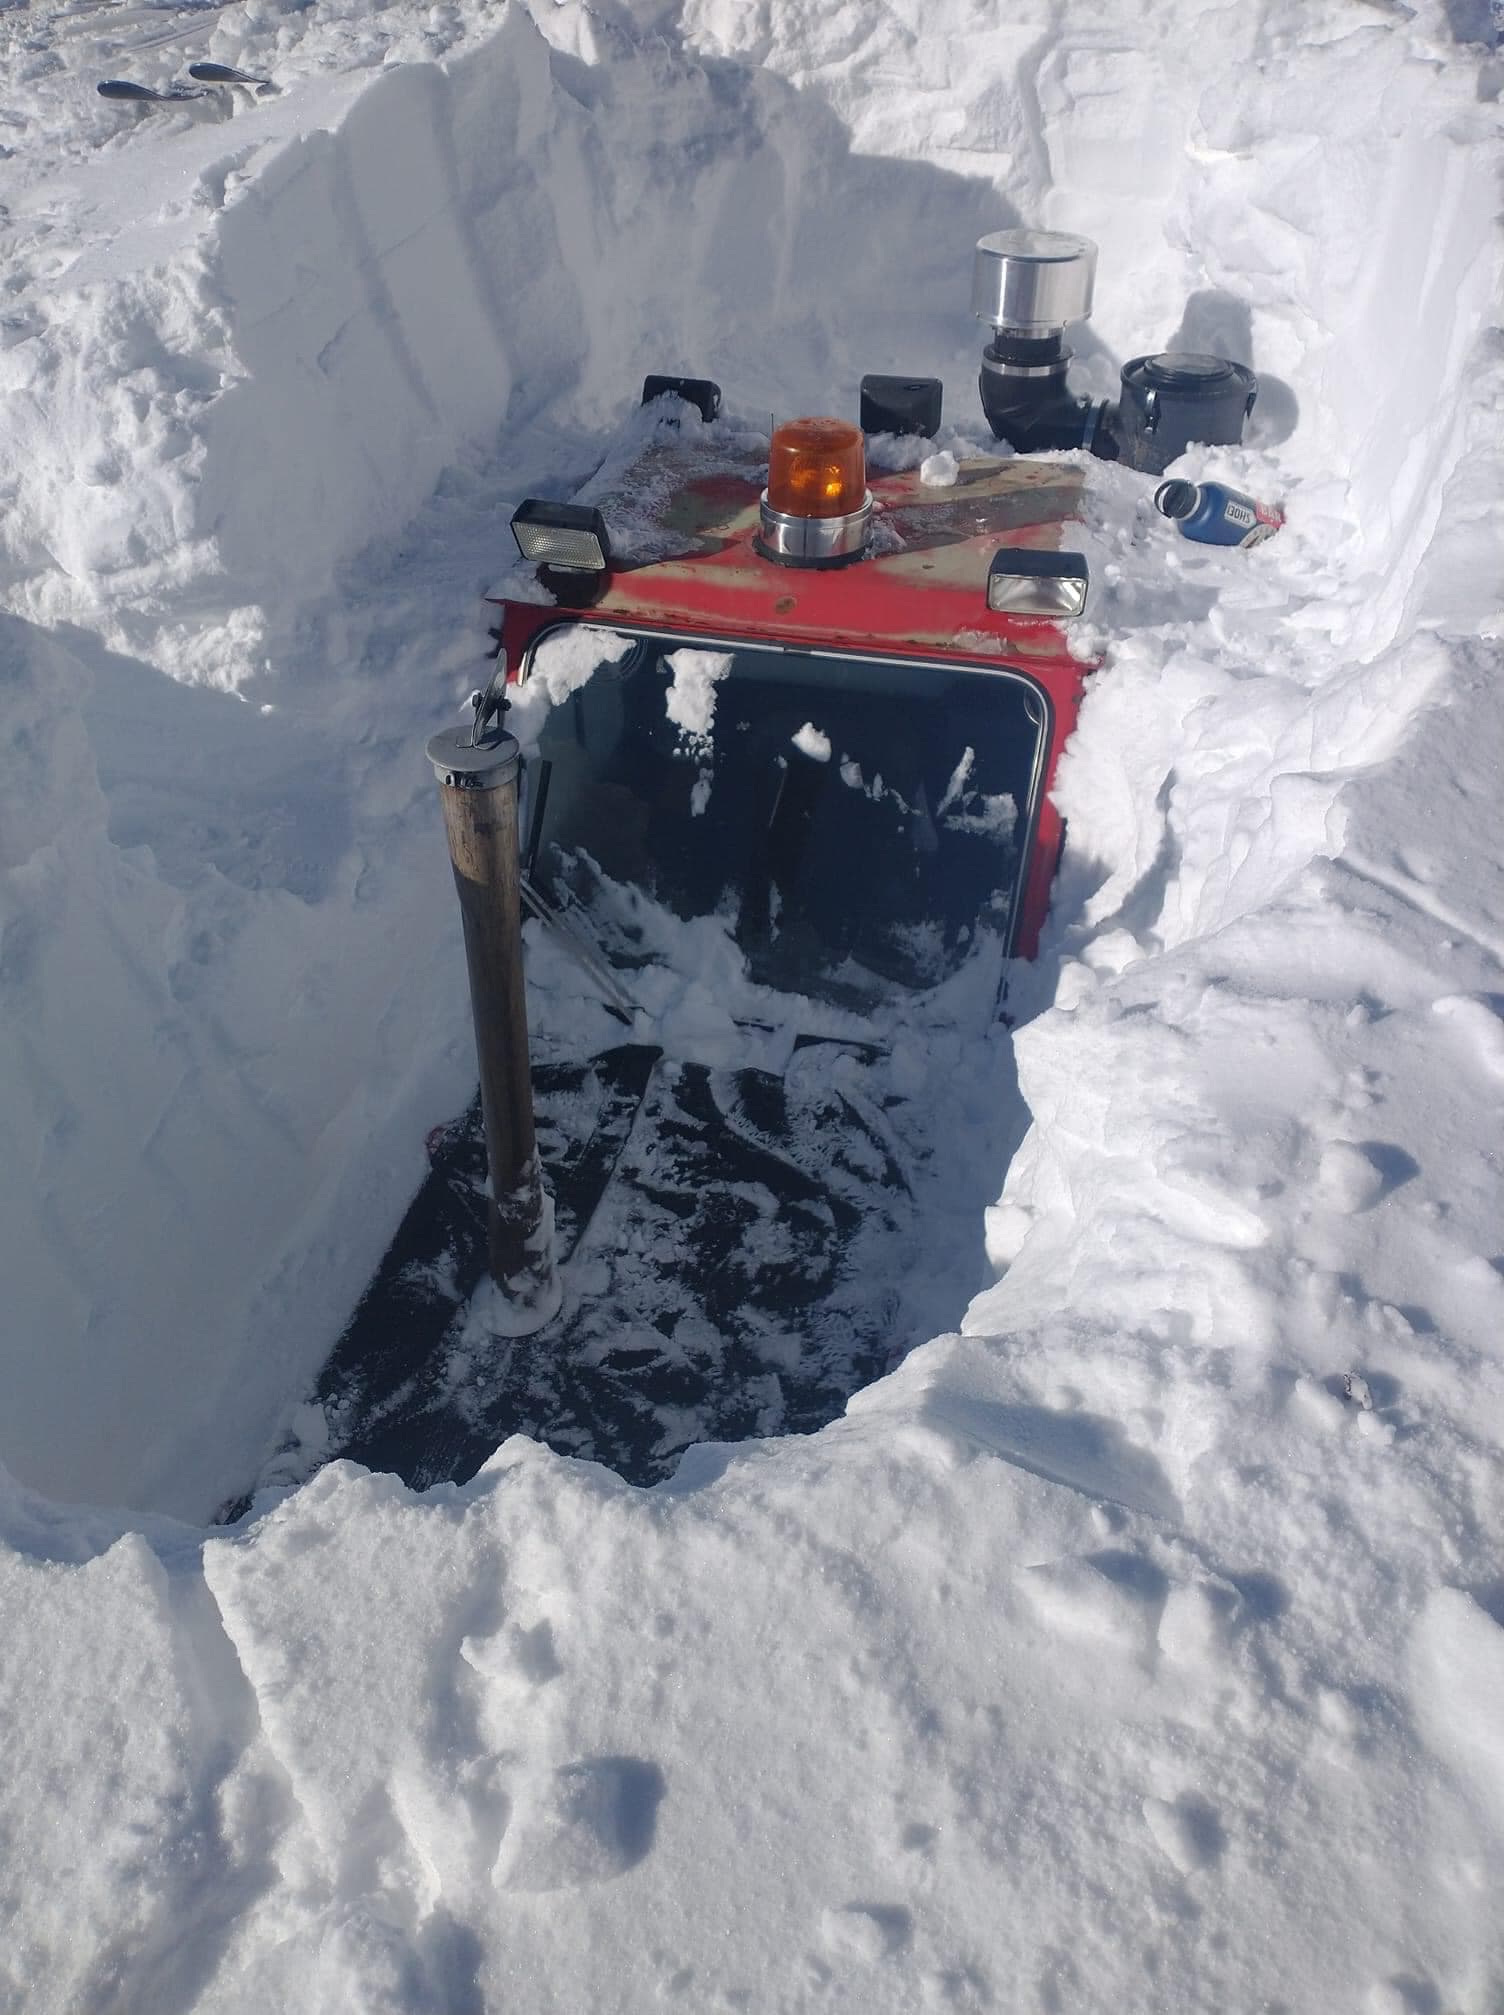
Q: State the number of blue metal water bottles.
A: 1